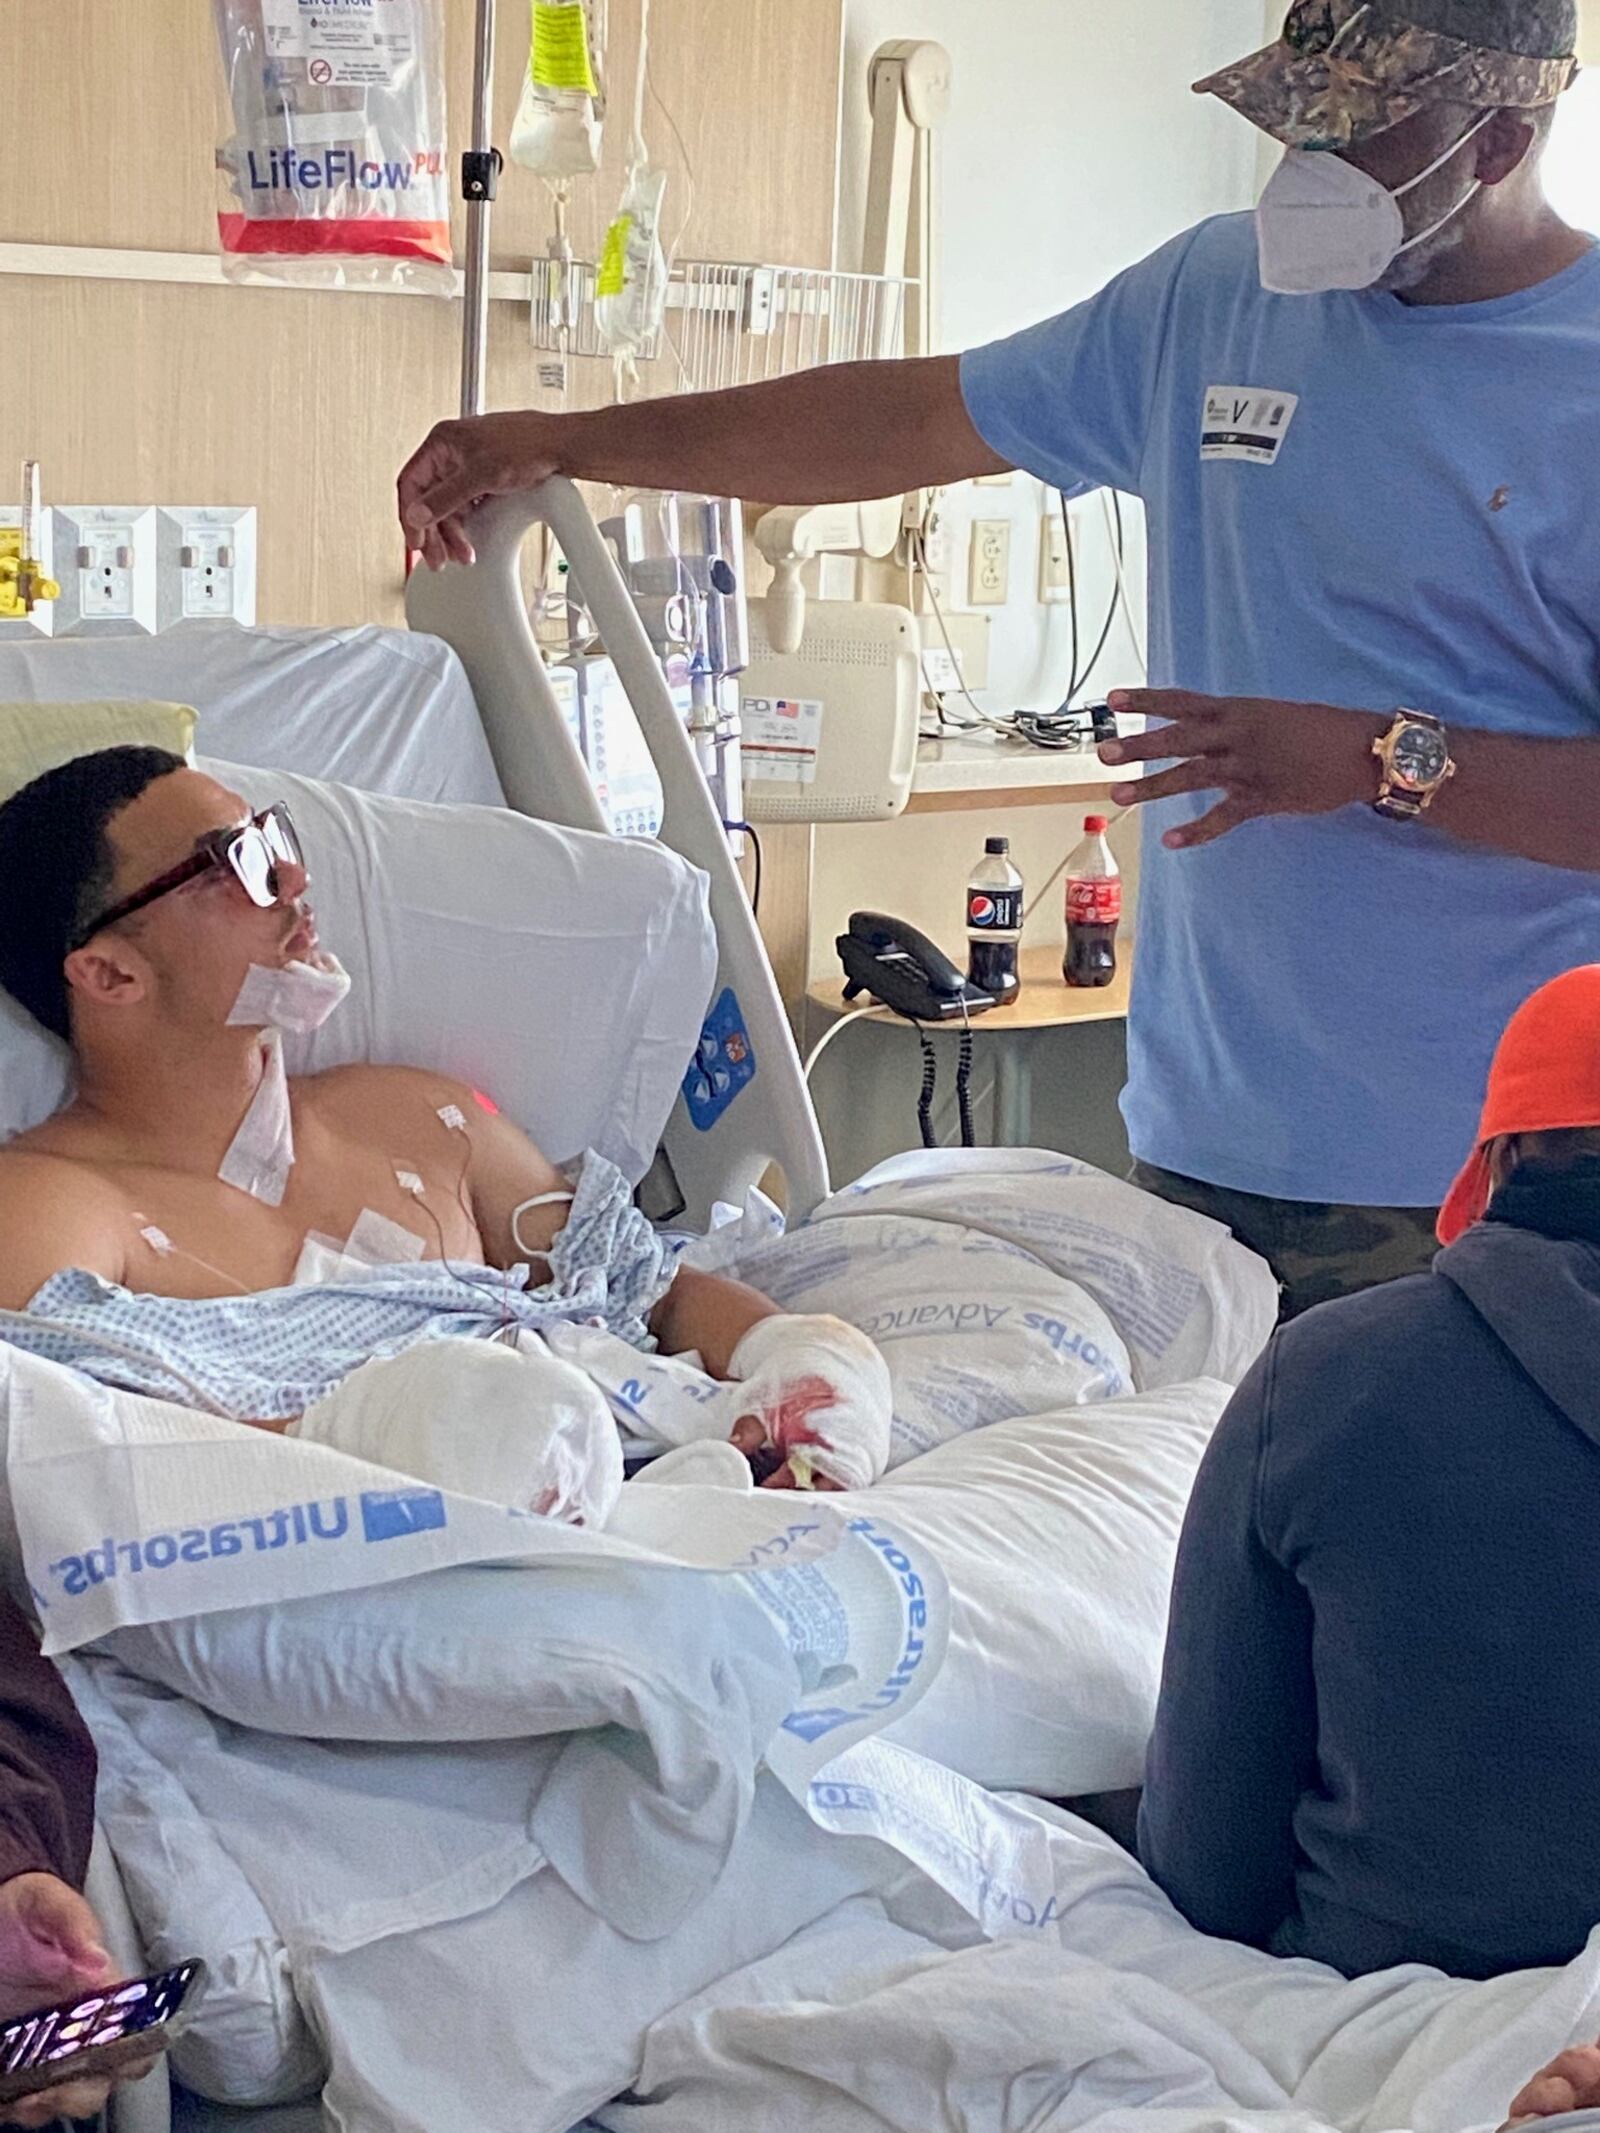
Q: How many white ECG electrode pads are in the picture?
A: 3